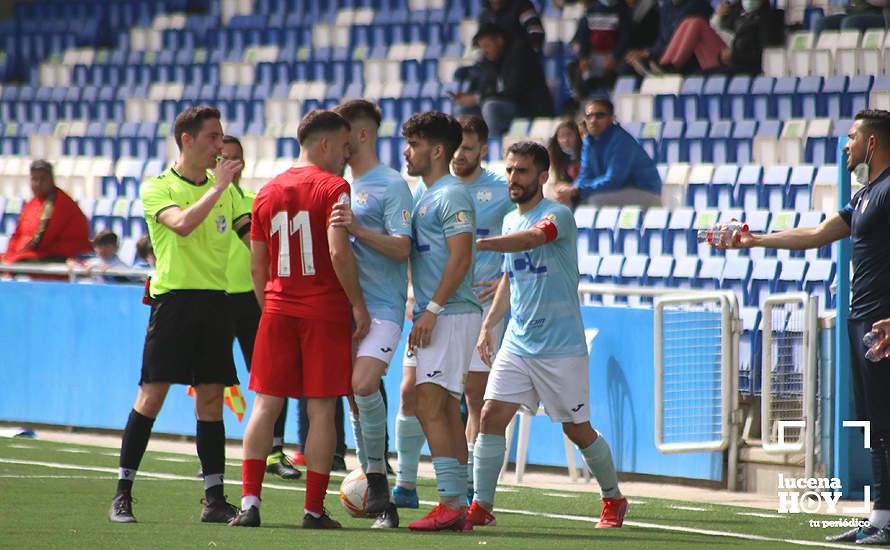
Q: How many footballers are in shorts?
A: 5